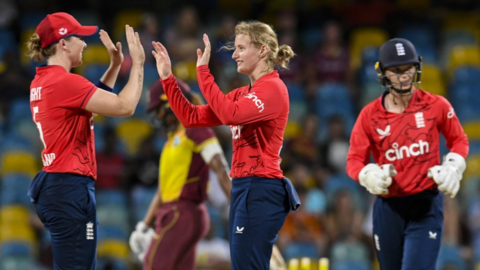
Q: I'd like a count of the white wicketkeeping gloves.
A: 2